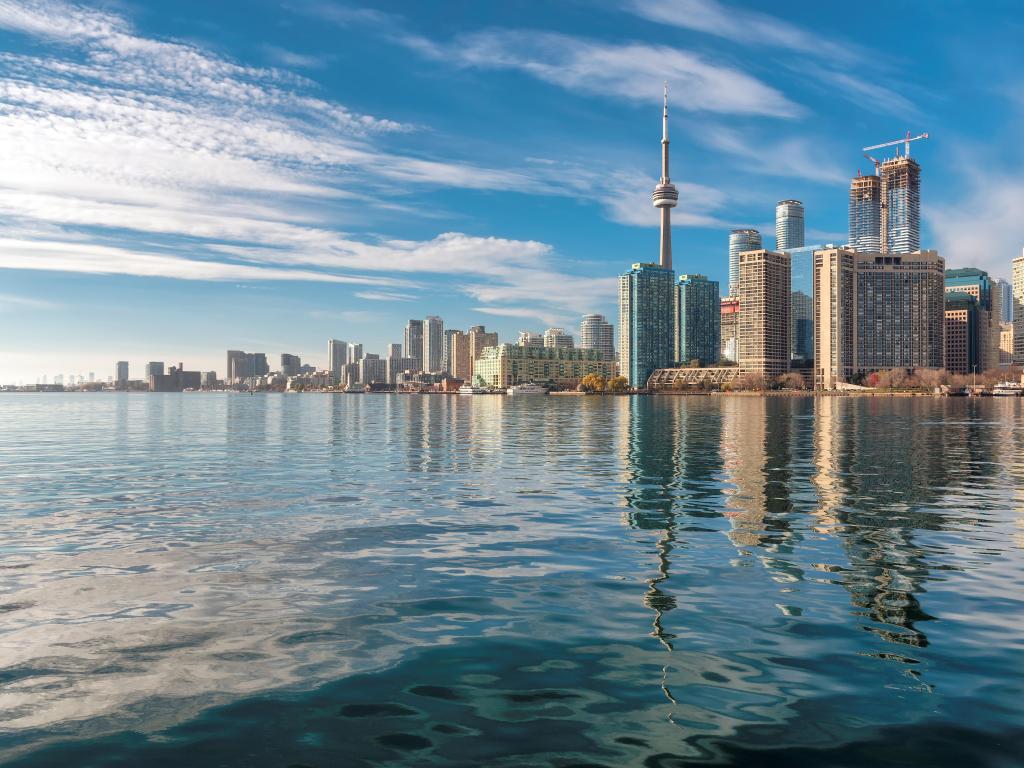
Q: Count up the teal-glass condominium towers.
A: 2